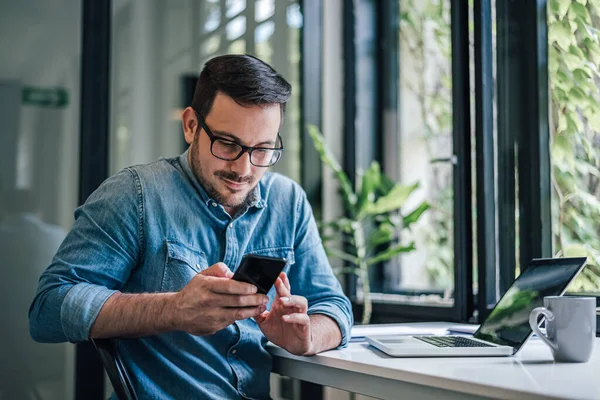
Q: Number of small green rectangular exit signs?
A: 1